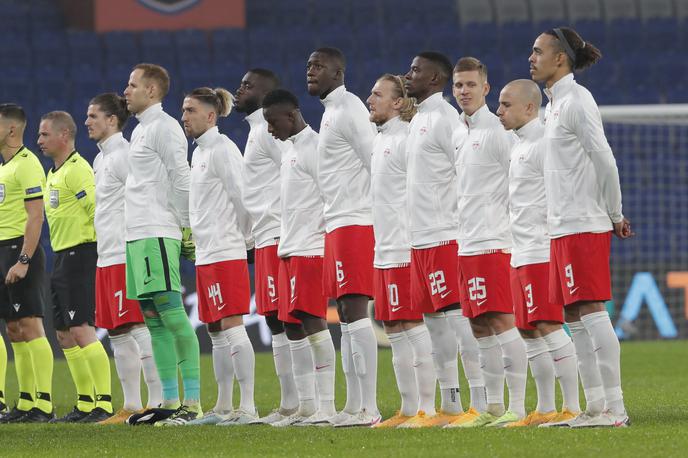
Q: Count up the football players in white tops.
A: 11